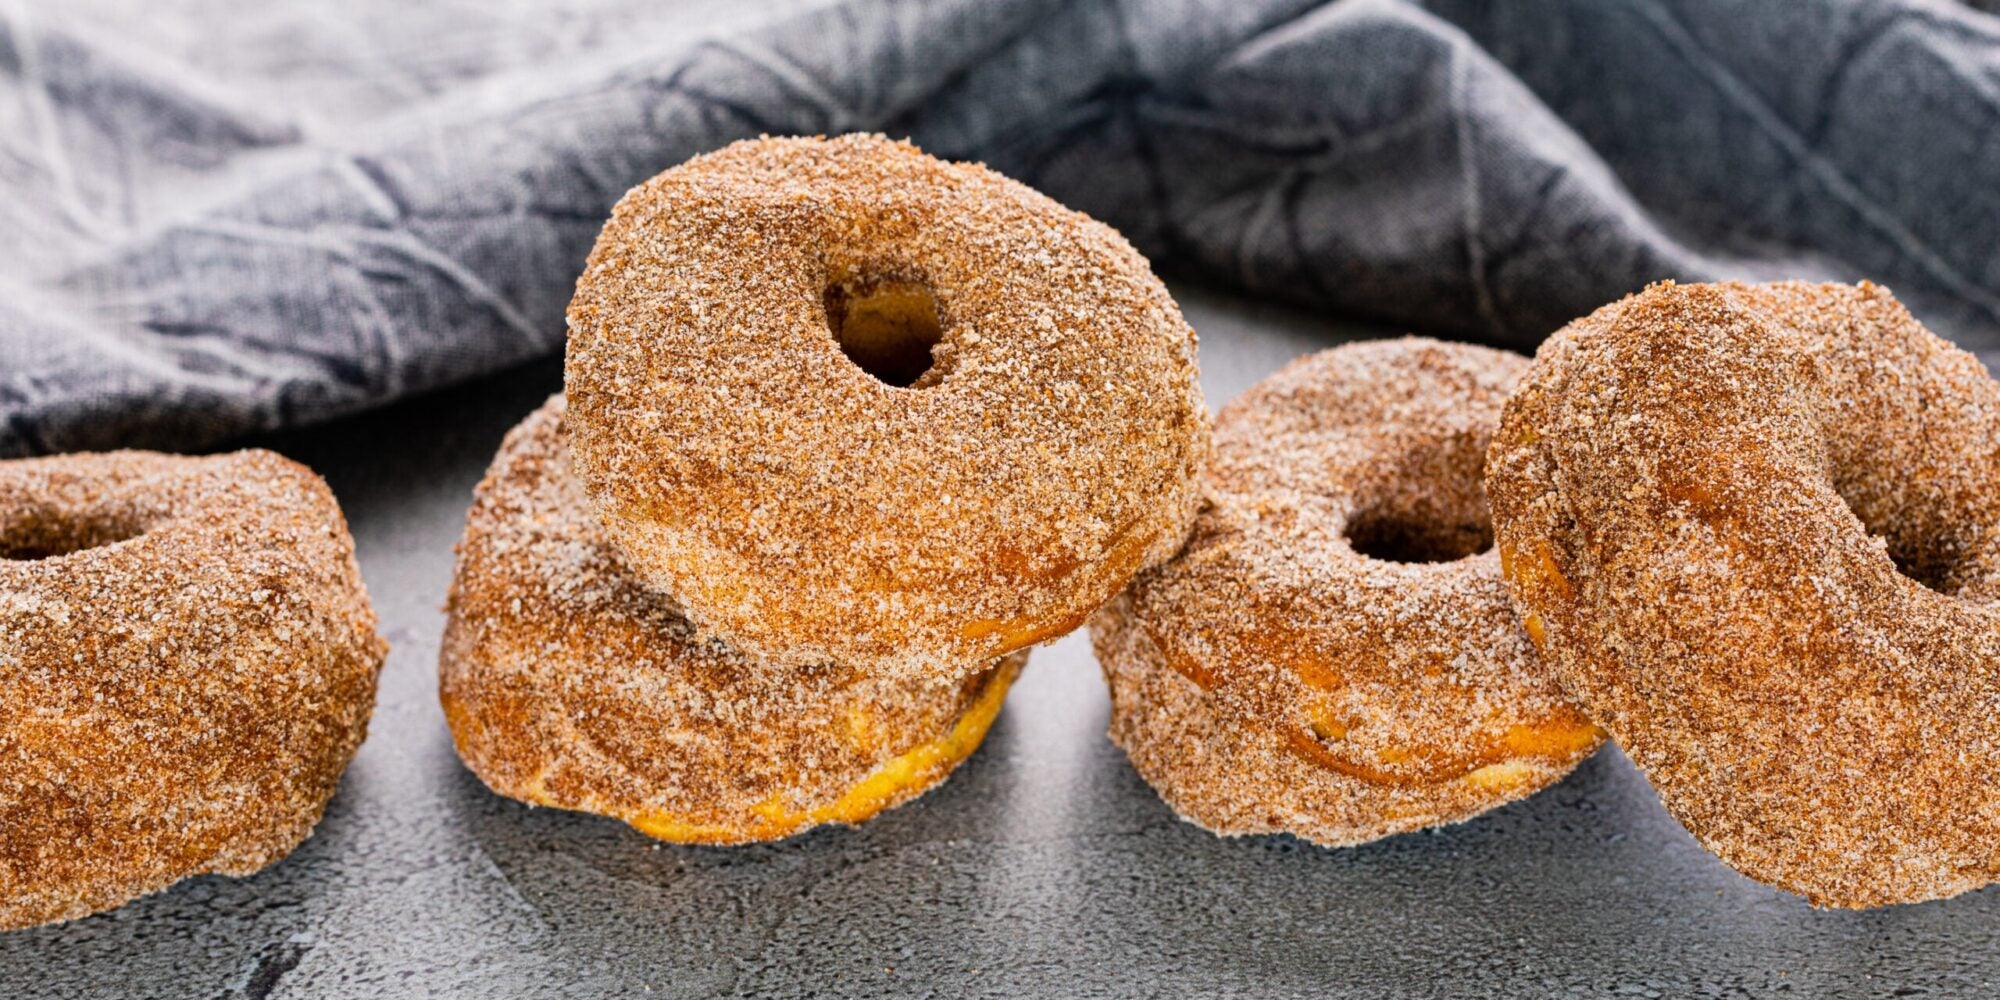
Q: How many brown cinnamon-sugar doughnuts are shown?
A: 5